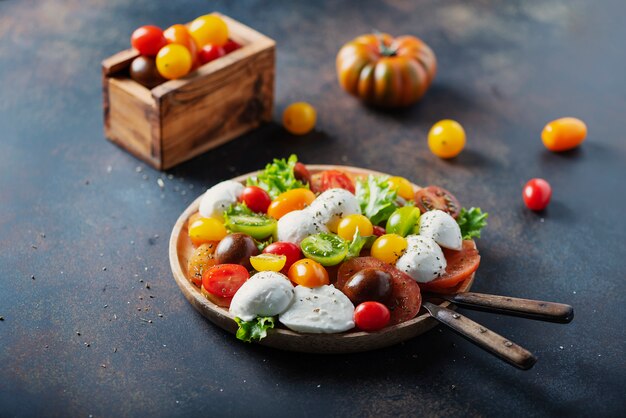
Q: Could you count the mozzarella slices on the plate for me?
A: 7